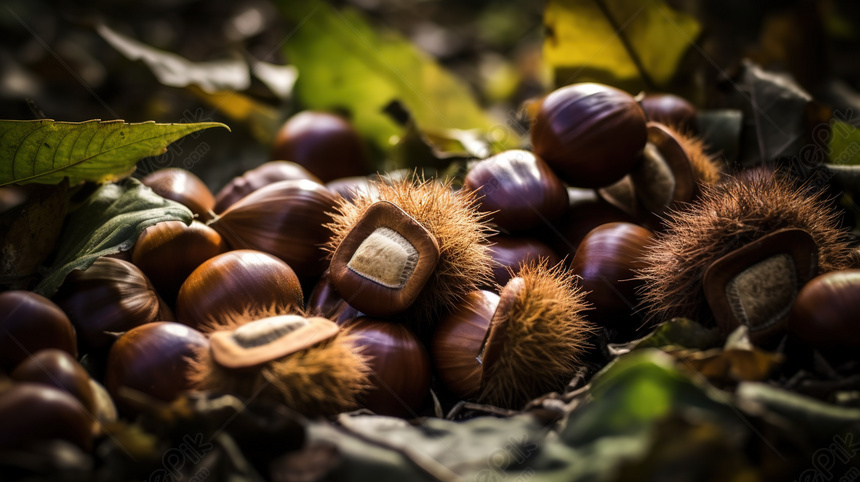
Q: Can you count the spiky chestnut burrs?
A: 5